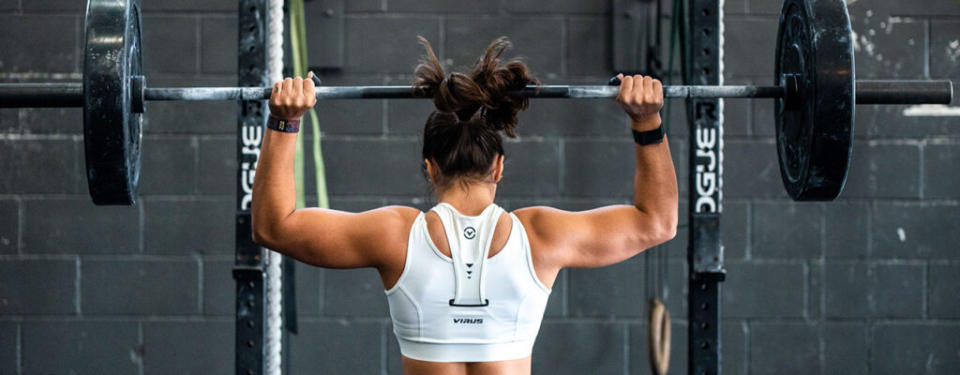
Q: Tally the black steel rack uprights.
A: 2